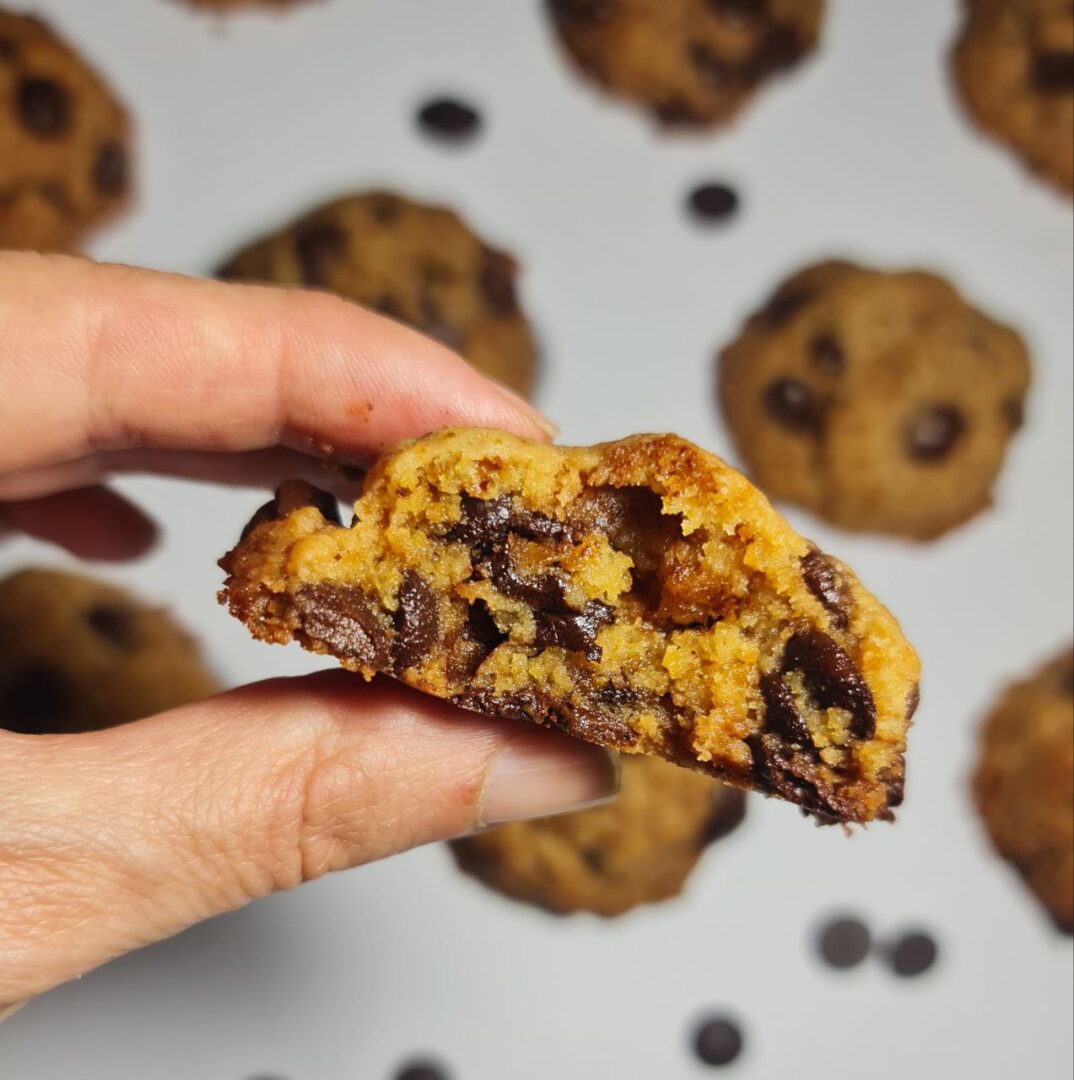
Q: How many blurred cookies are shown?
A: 9